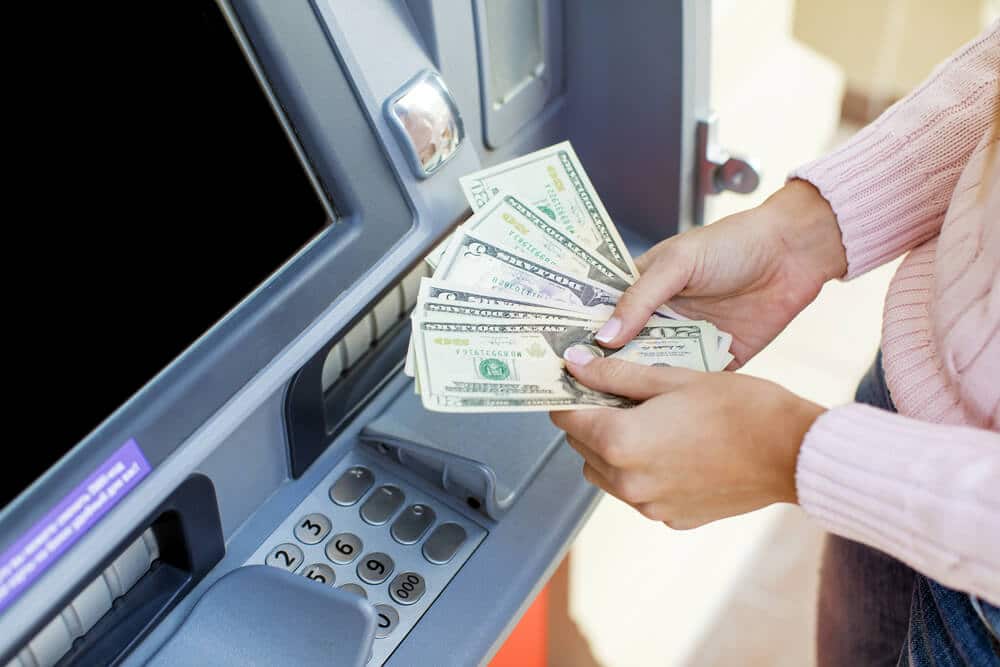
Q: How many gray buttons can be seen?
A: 12